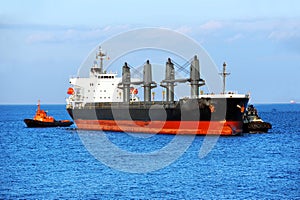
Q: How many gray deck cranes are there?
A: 4